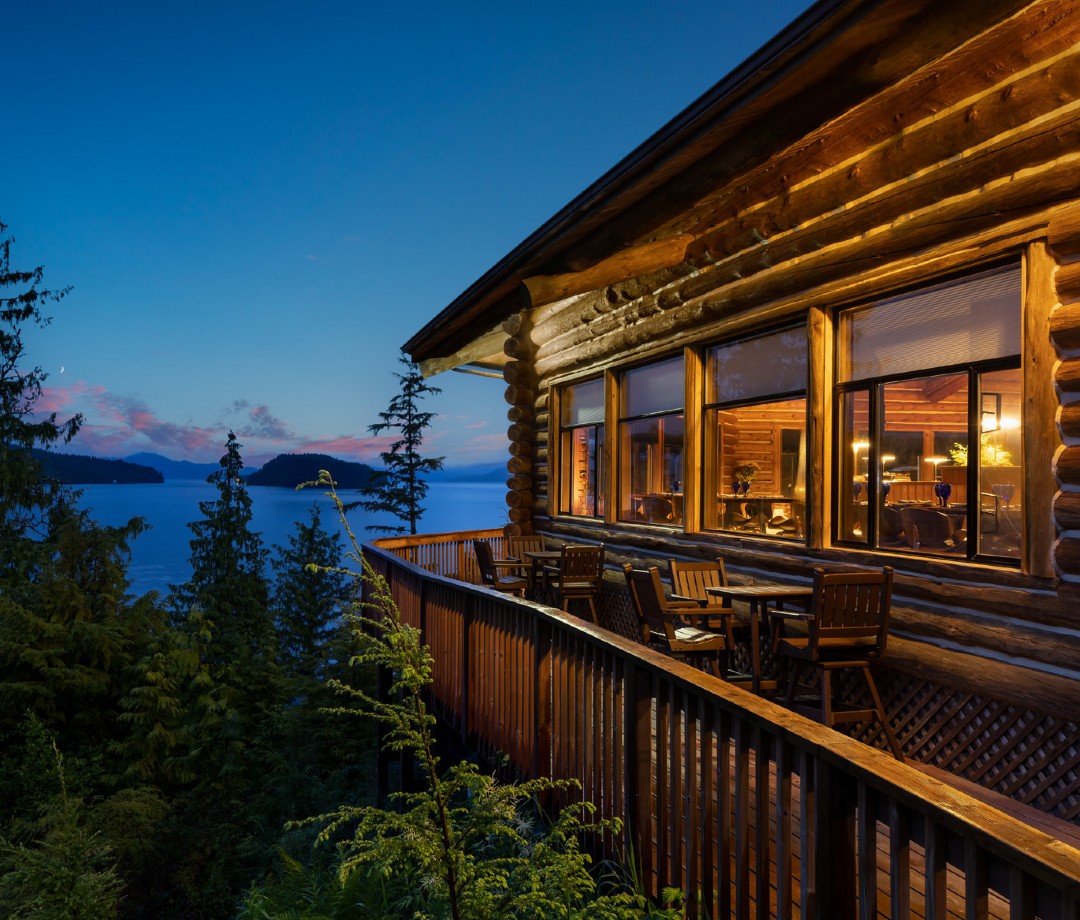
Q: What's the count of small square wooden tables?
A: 2